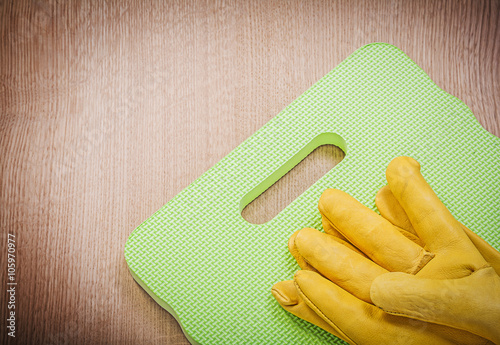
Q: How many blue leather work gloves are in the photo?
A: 0